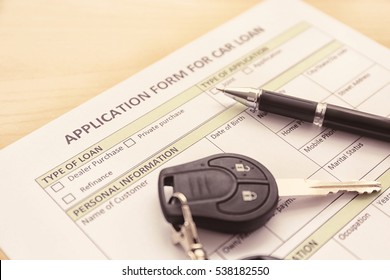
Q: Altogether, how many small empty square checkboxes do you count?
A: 5